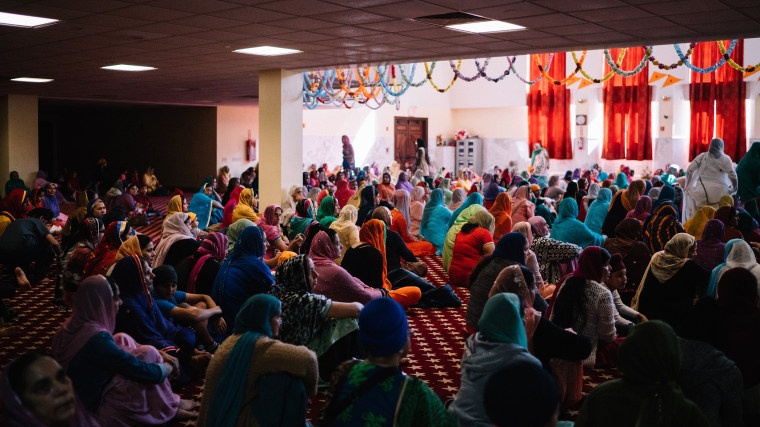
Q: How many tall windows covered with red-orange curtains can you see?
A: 3